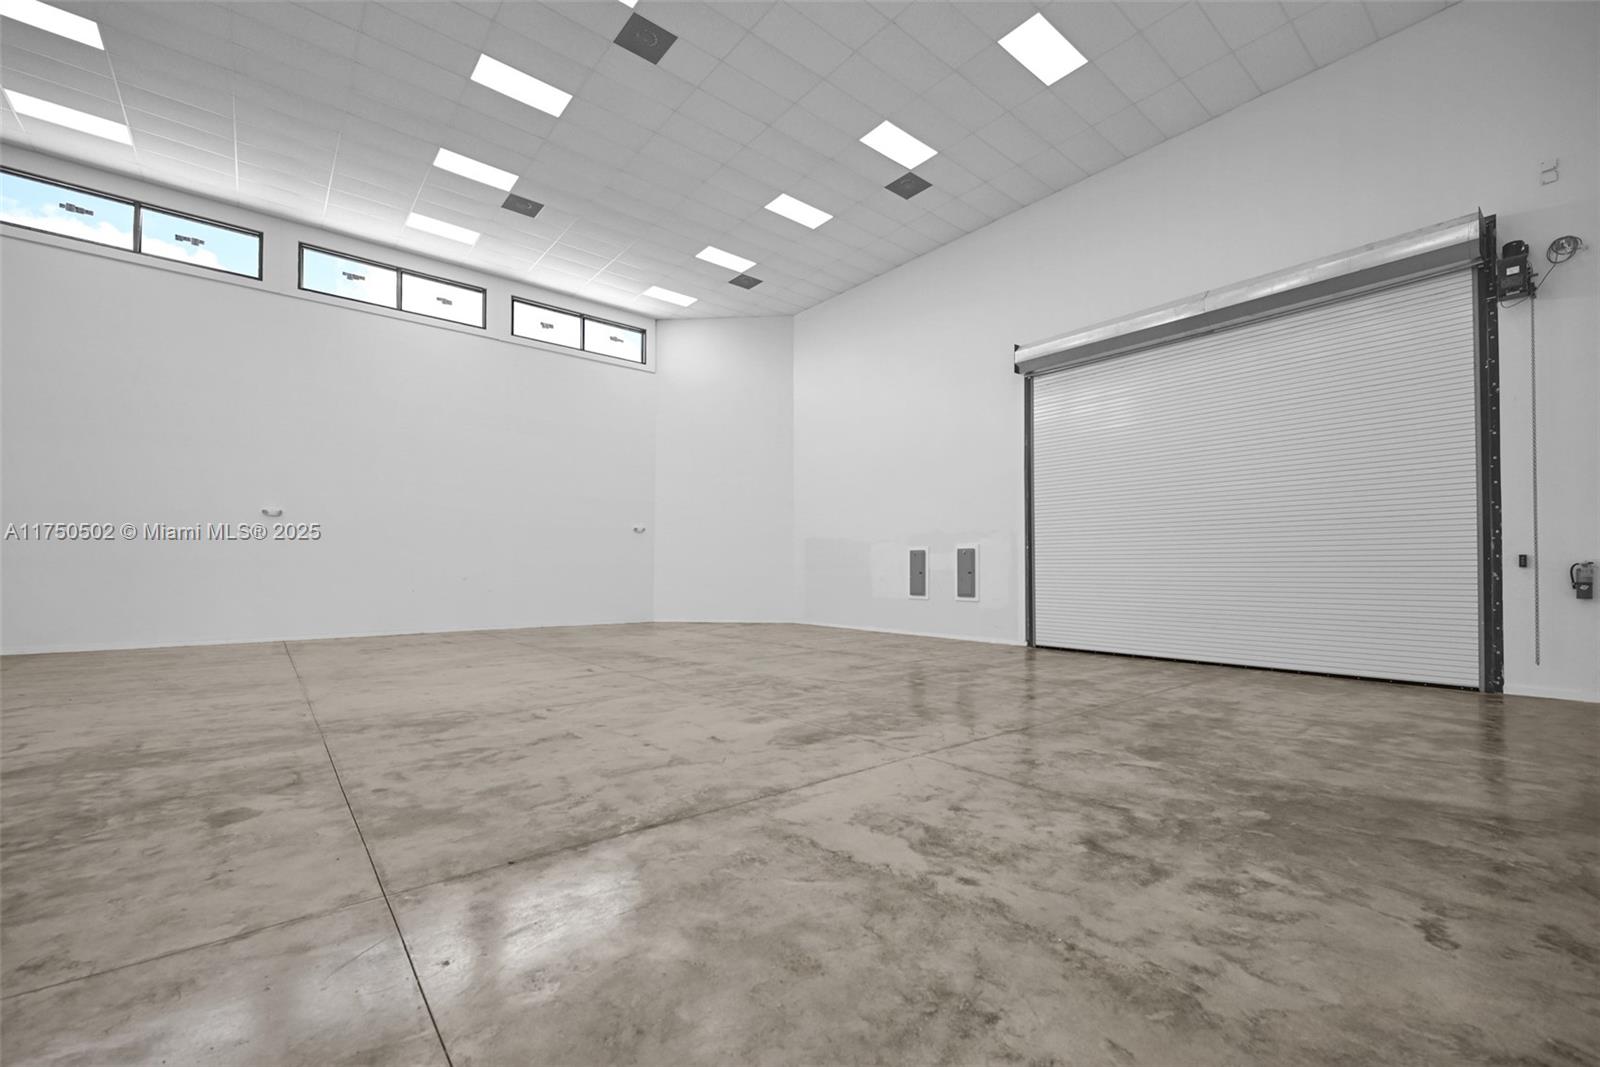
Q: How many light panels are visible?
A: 11